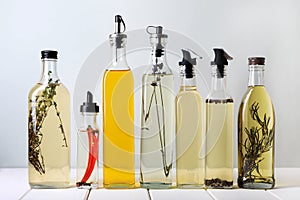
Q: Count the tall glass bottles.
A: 6